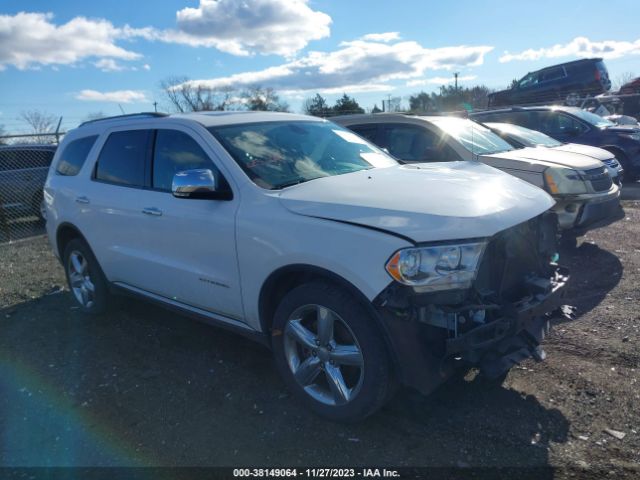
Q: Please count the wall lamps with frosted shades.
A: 0